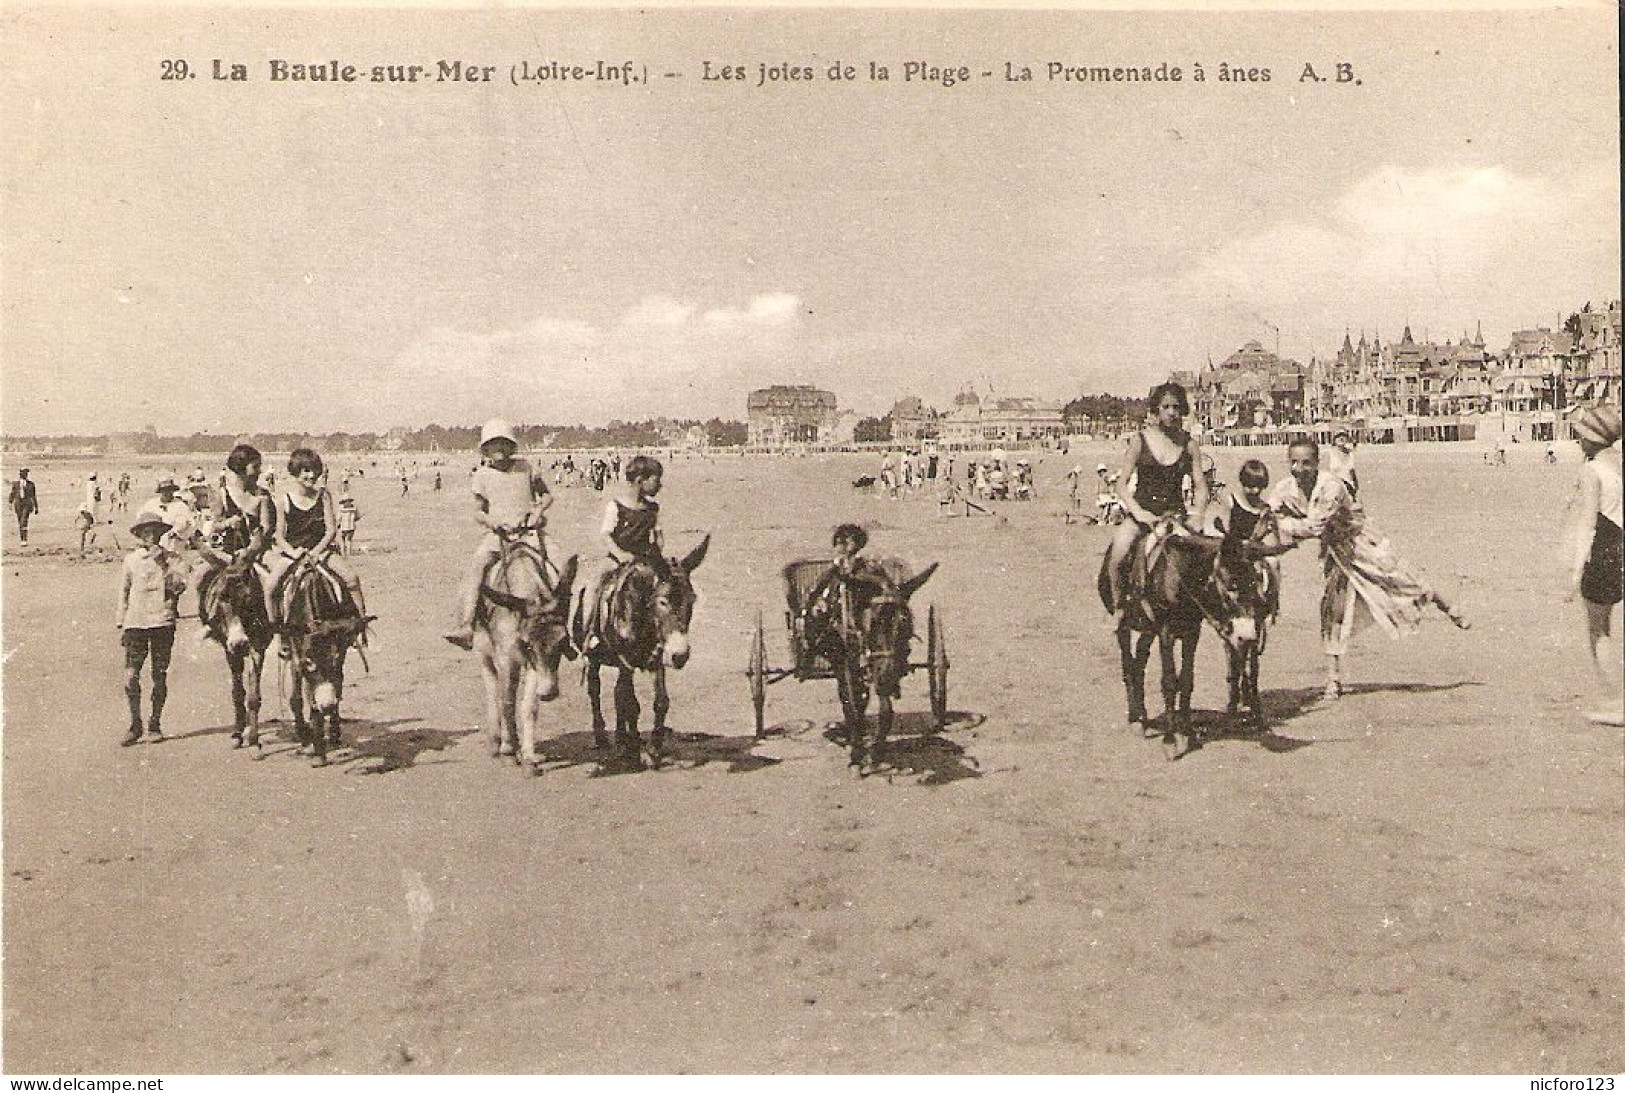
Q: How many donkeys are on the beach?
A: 7